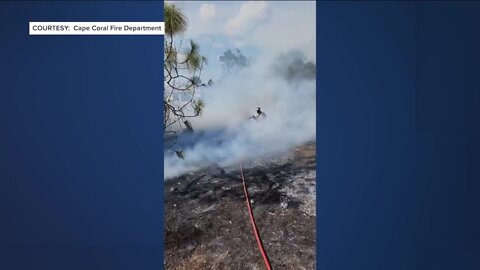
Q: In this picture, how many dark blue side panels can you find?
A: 2